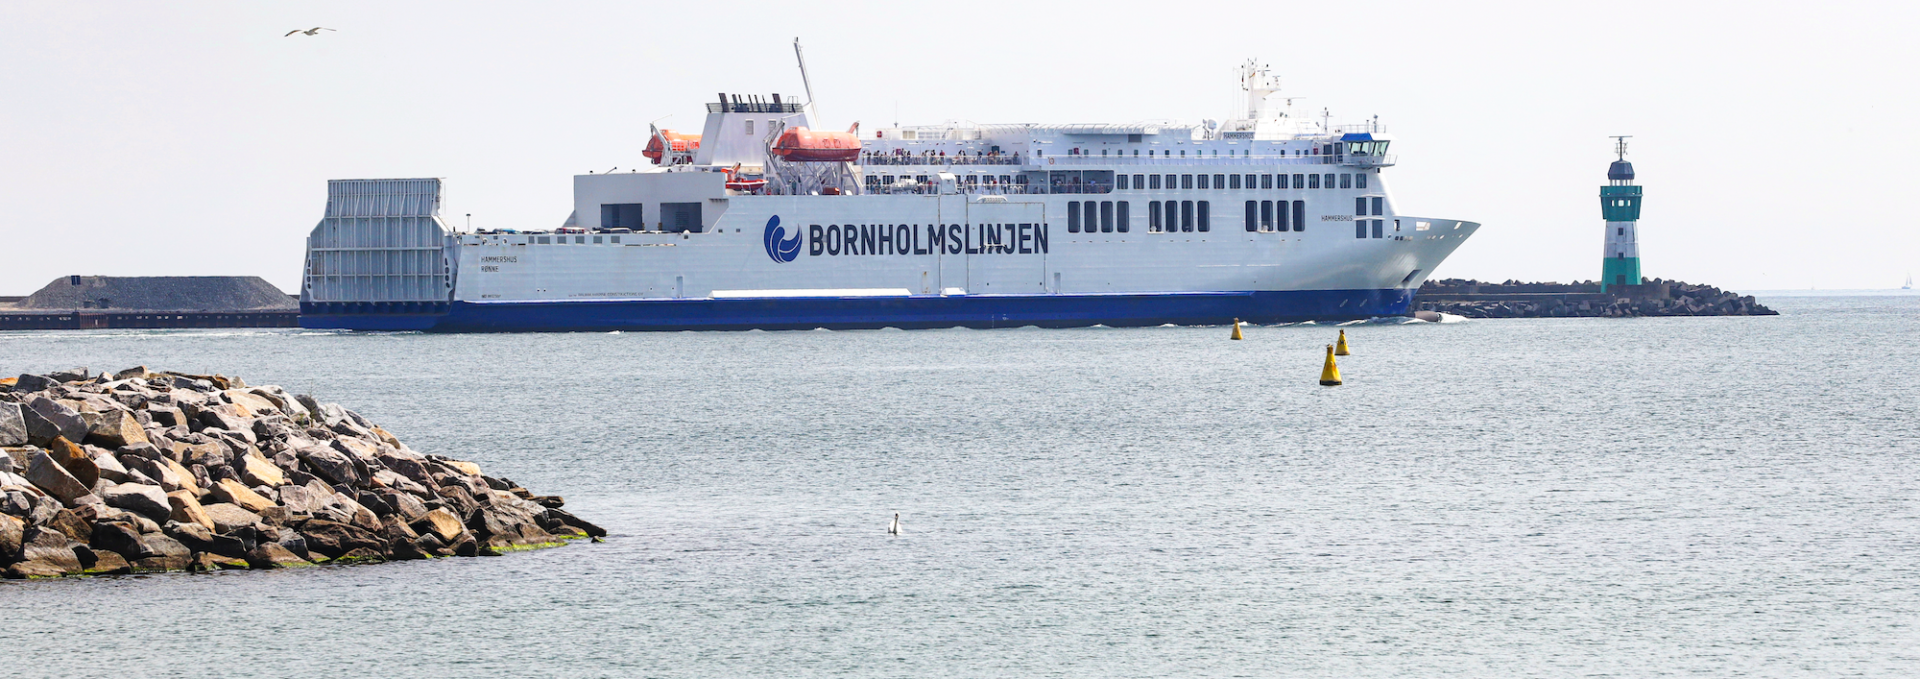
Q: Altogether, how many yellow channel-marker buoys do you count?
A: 3